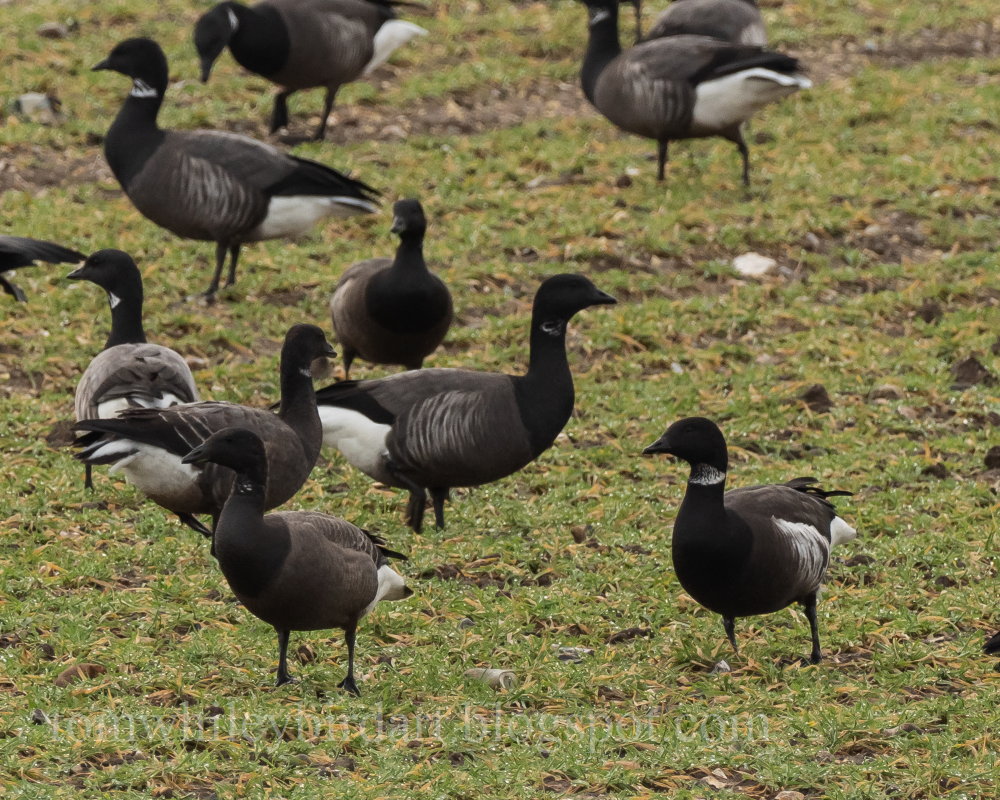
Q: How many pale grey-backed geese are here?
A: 1